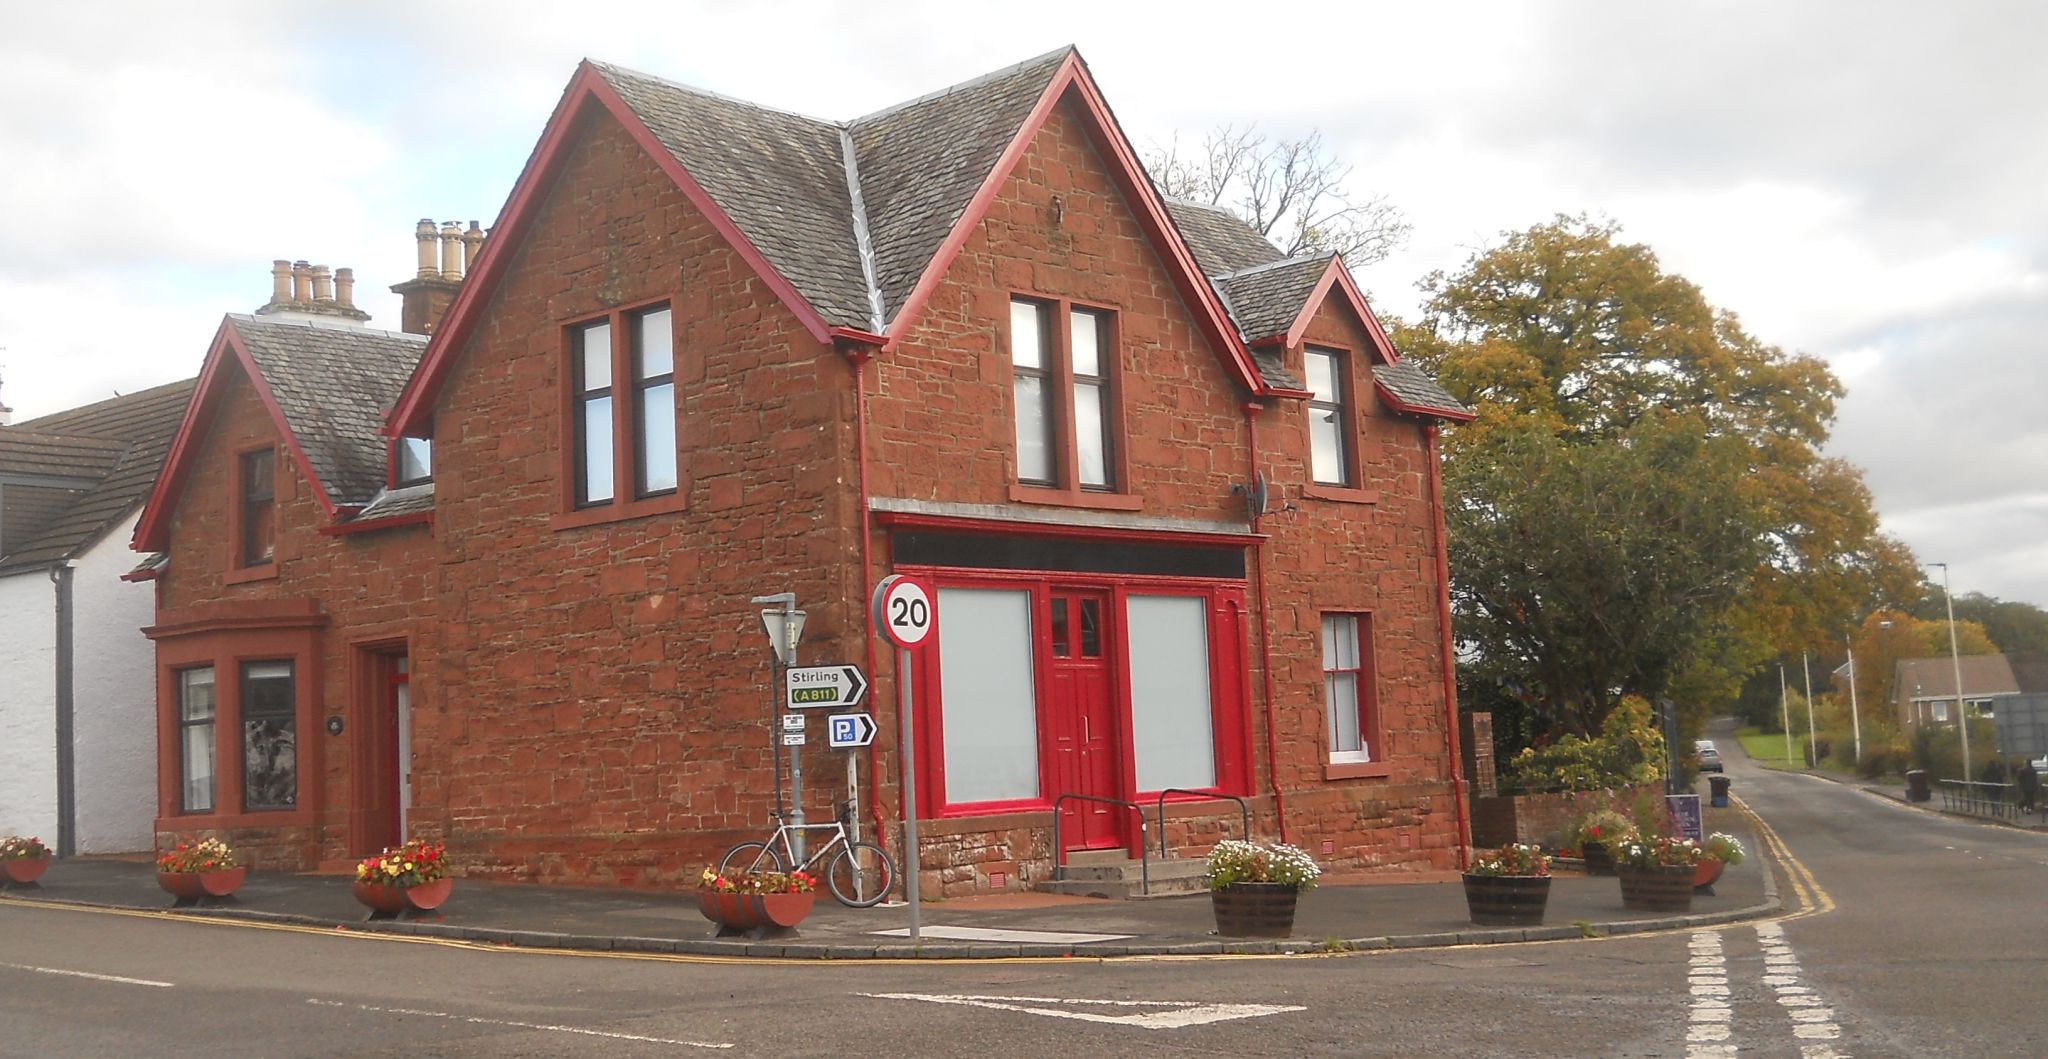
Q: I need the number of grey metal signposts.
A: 2